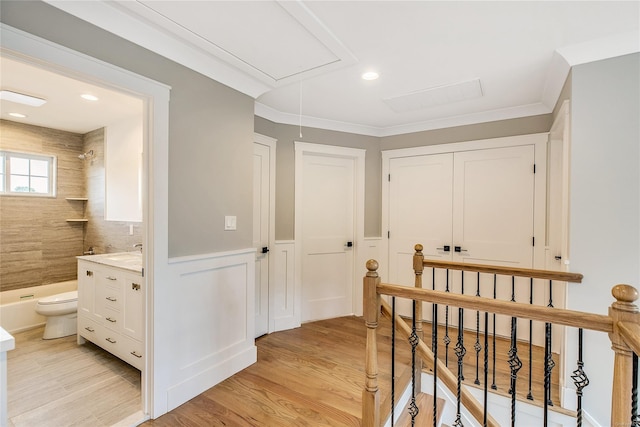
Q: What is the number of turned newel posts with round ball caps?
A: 3